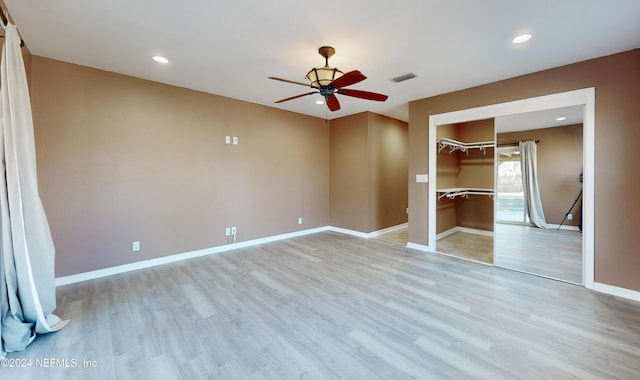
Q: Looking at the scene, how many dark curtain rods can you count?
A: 2